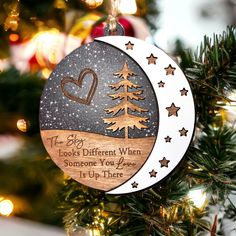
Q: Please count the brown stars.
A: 11